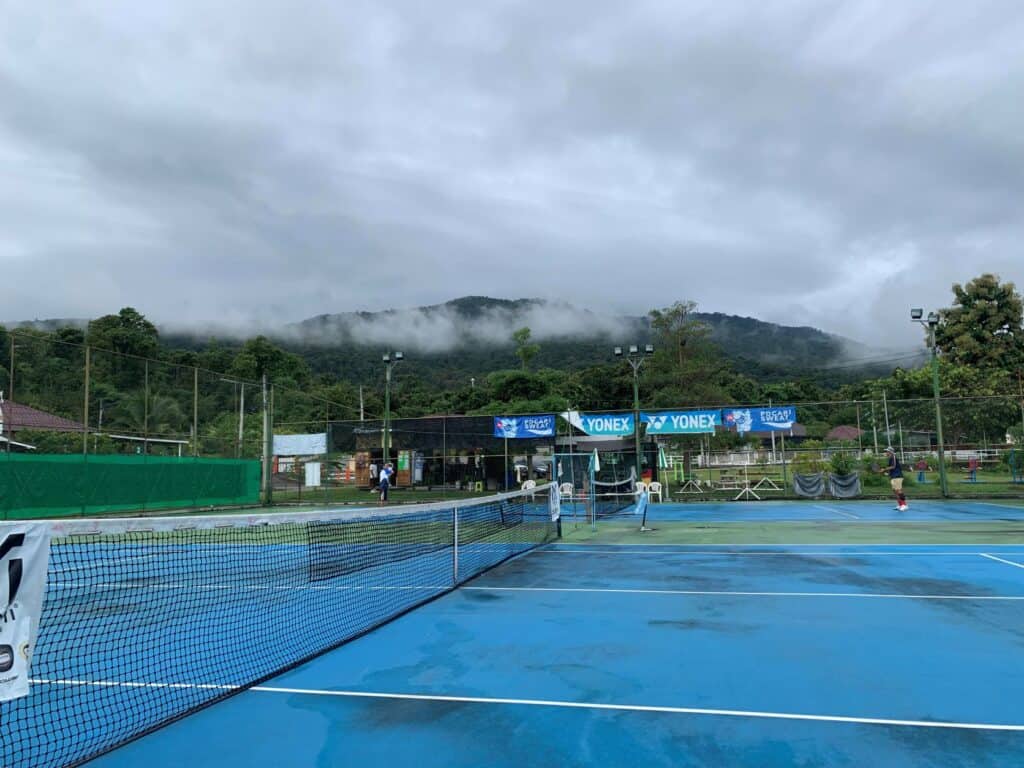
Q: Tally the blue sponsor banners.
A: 4